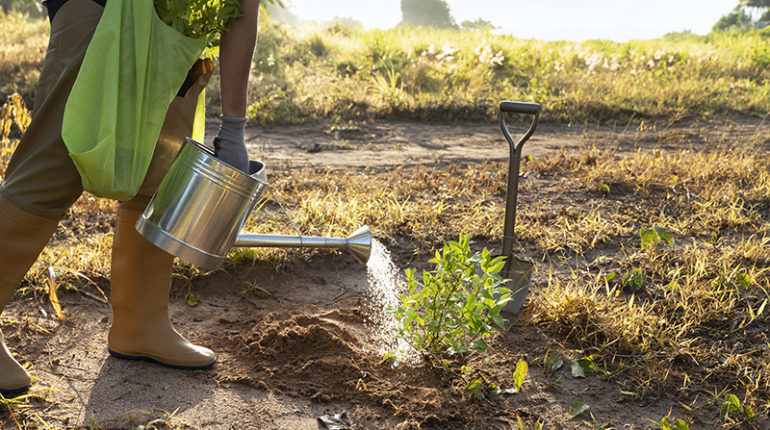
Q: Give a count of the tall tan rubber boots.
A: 2